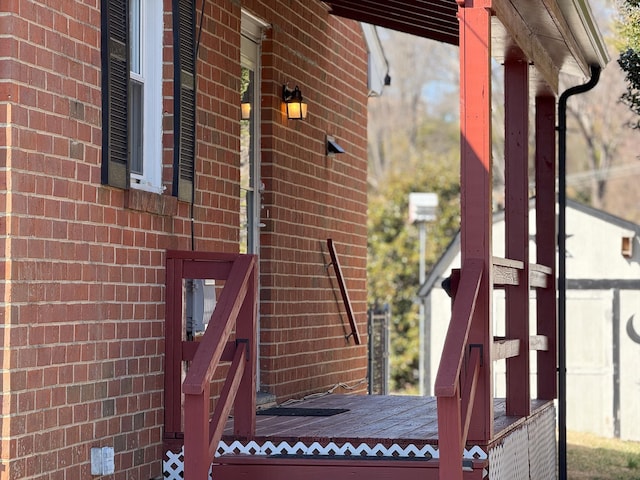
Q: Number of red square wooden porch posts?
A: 3